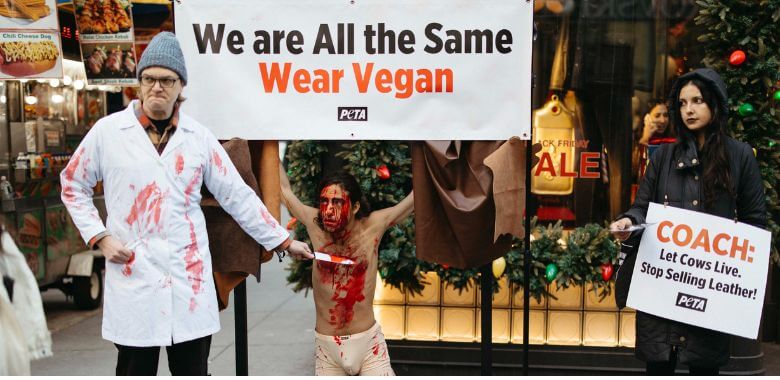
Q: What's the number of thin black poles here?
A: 3